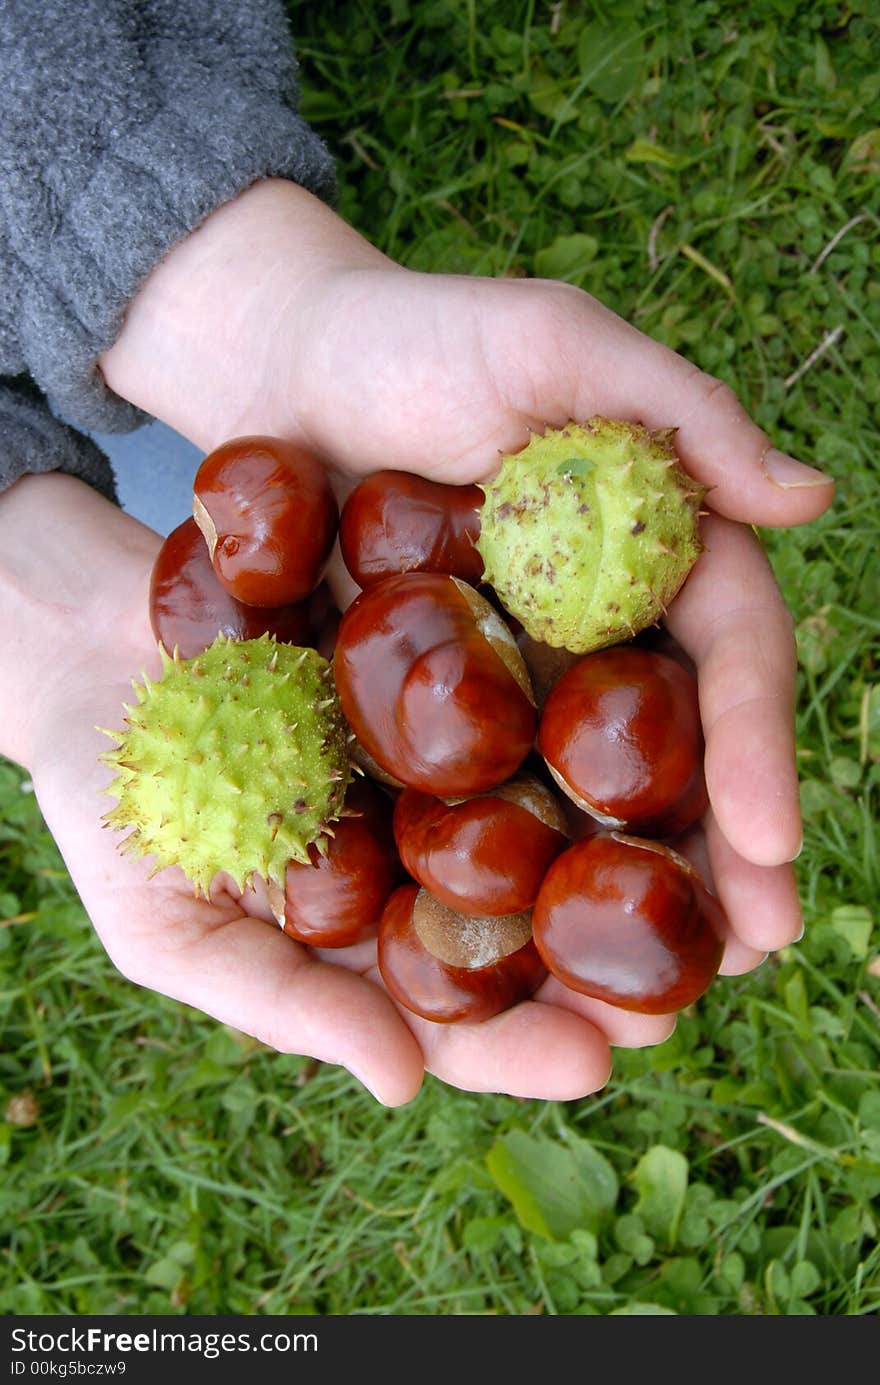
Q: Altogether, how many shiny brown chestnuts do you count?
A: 9